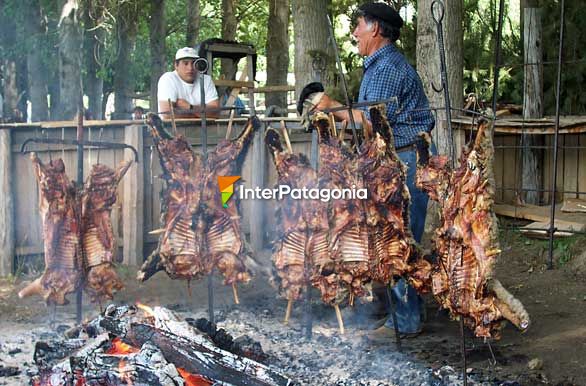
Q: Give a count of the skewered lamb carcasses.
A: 5